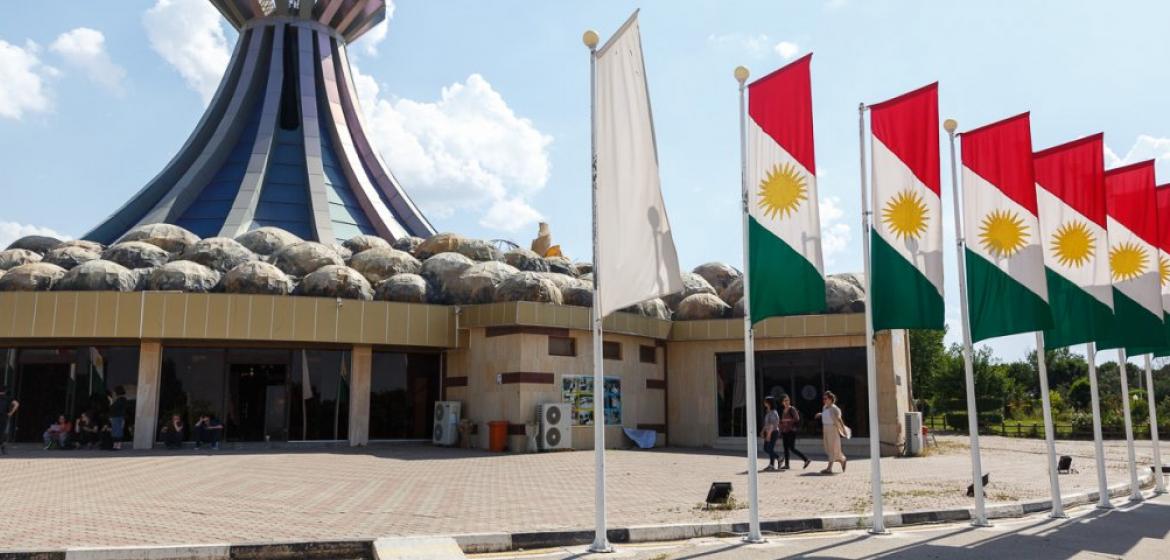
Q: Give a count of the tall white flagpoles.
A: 8